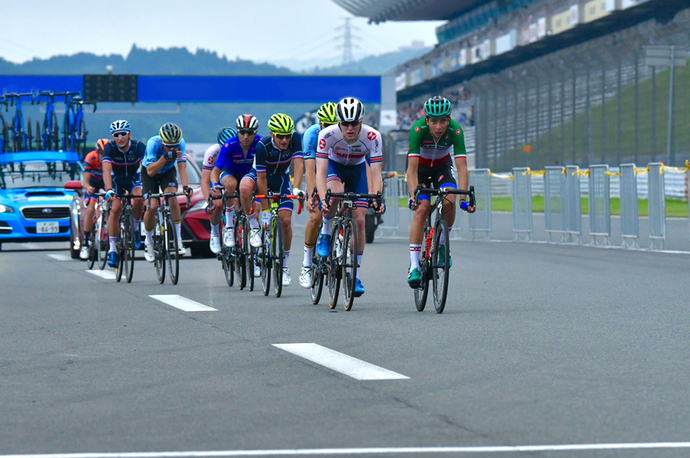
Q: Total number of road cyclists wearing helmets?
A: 9